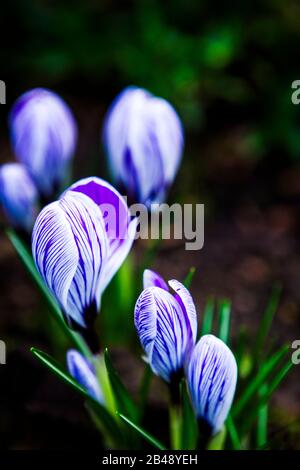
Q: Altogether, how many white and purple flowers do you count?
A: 7